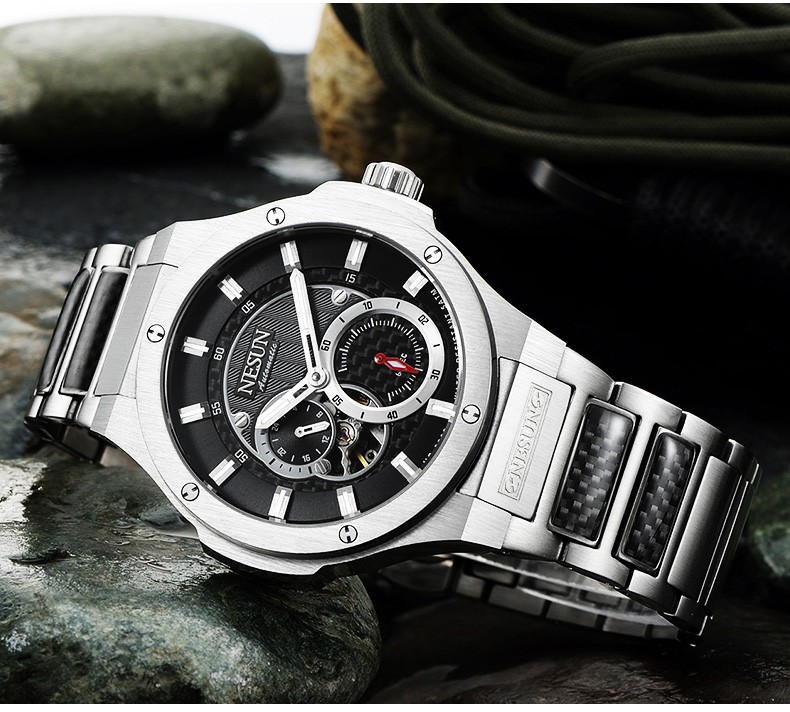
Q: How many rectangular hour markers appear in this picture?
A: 11